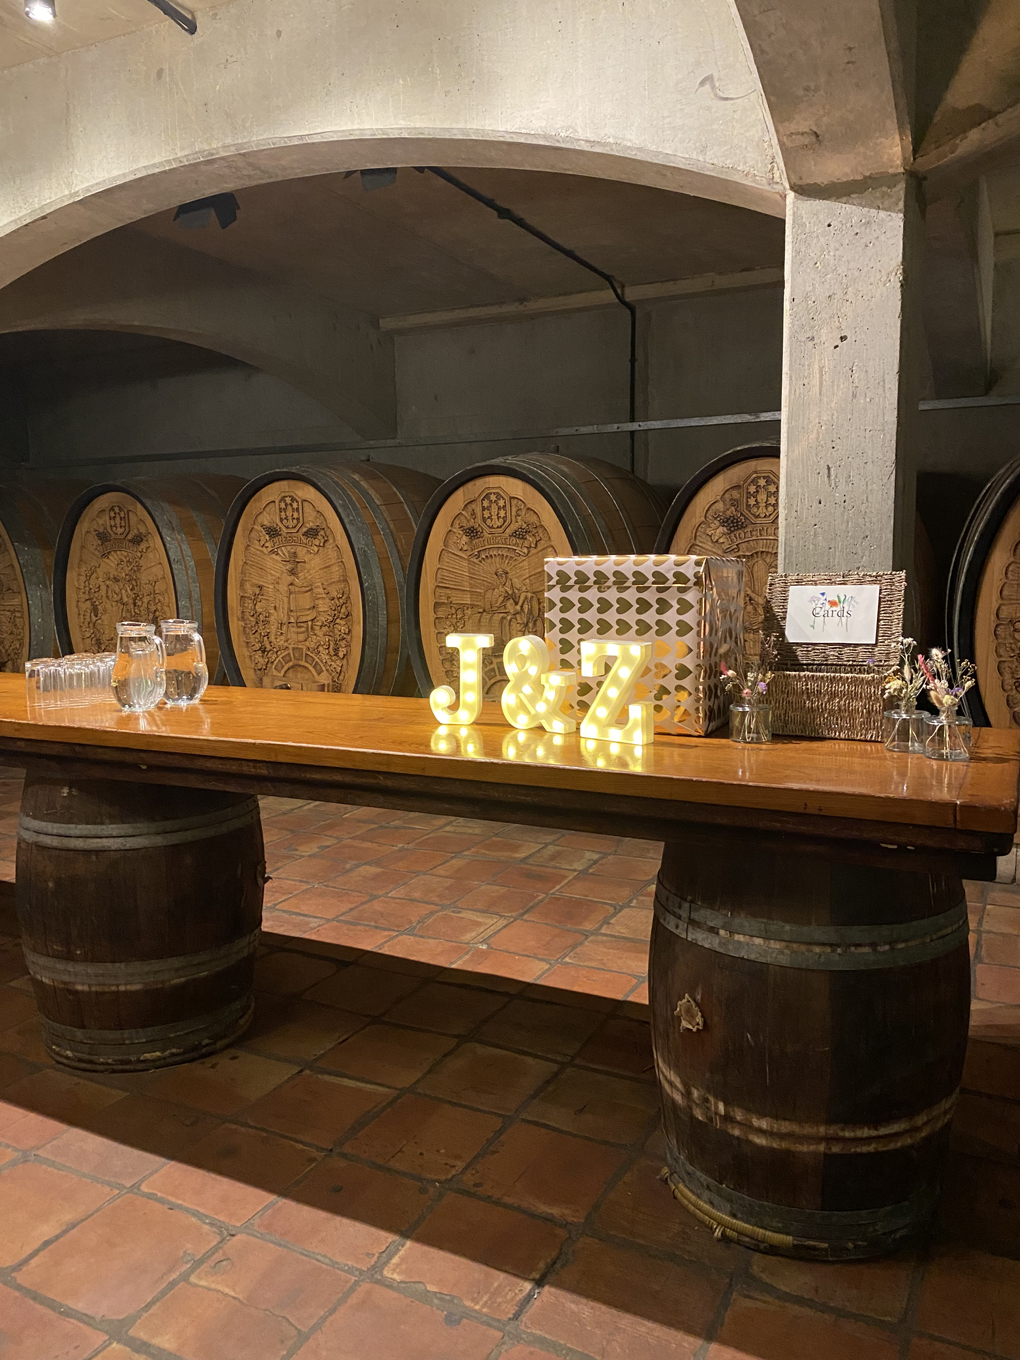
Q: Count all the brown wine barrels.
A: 8